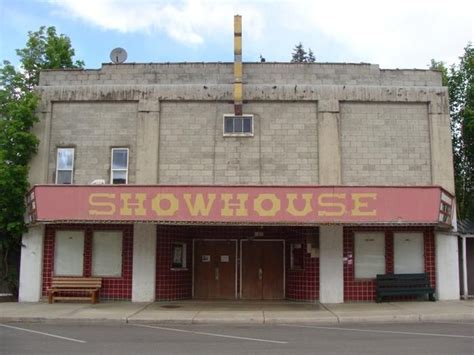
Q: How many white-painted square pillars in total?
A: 4